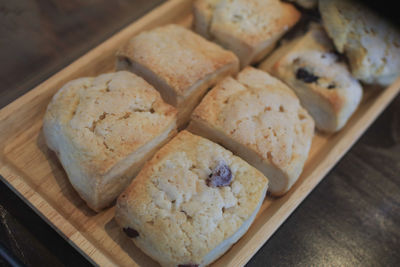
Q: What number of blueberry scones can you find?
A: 2